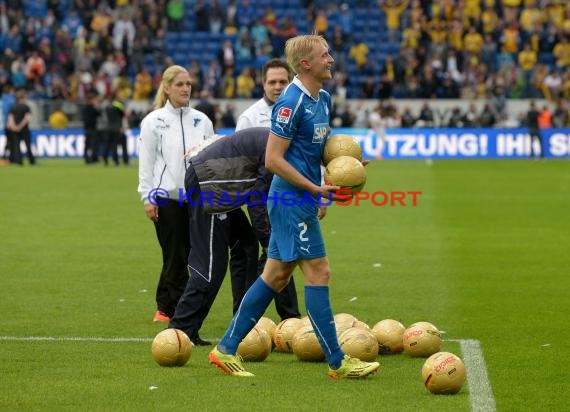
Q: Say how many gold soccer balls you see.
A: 14